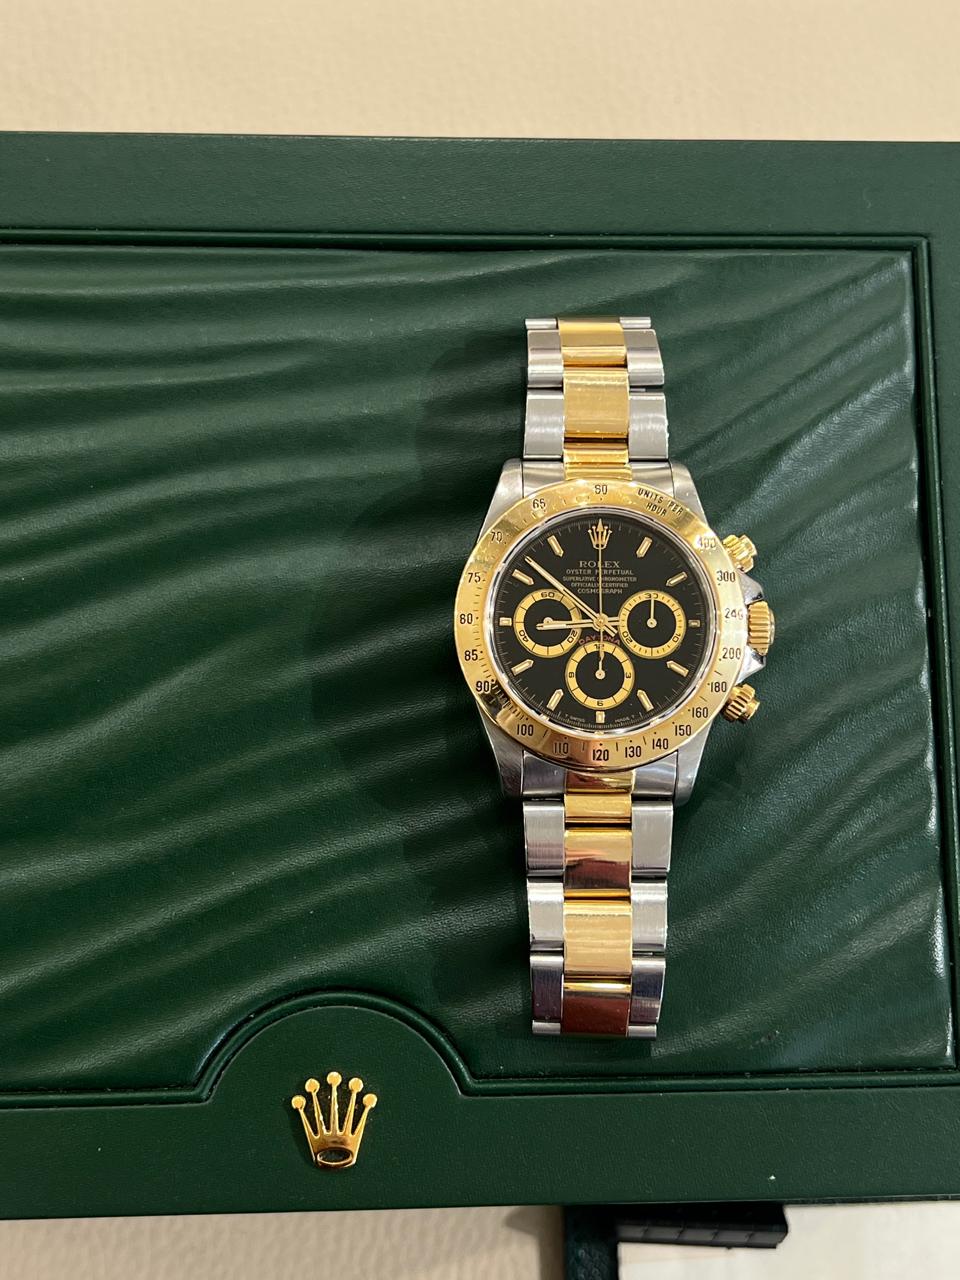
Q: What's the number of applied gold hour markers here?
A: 11